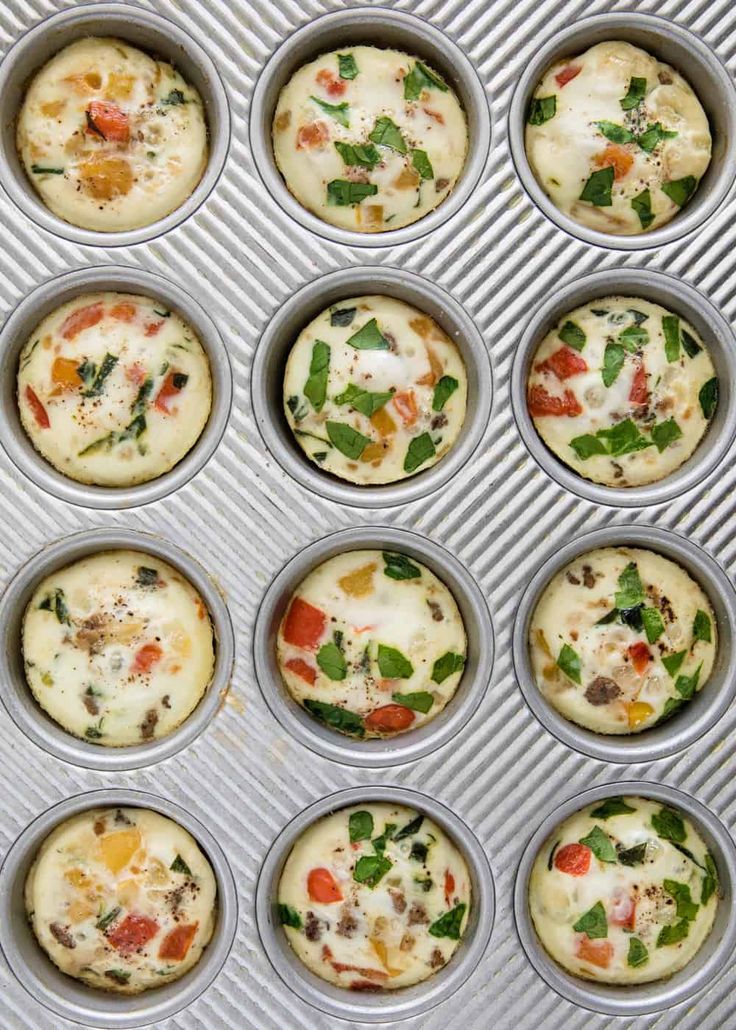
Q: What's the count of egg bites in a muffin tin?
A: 12